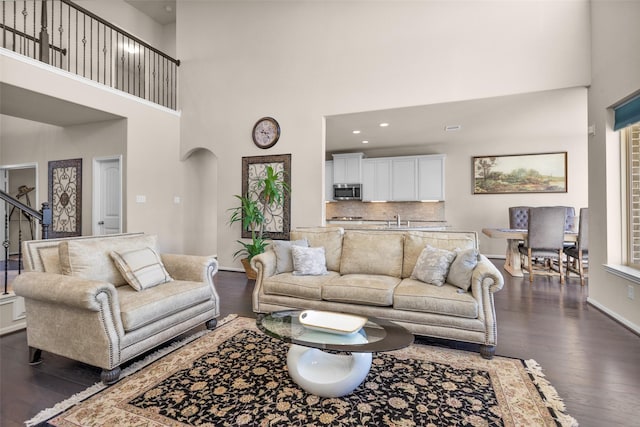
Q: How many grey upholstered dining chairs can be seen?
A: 4